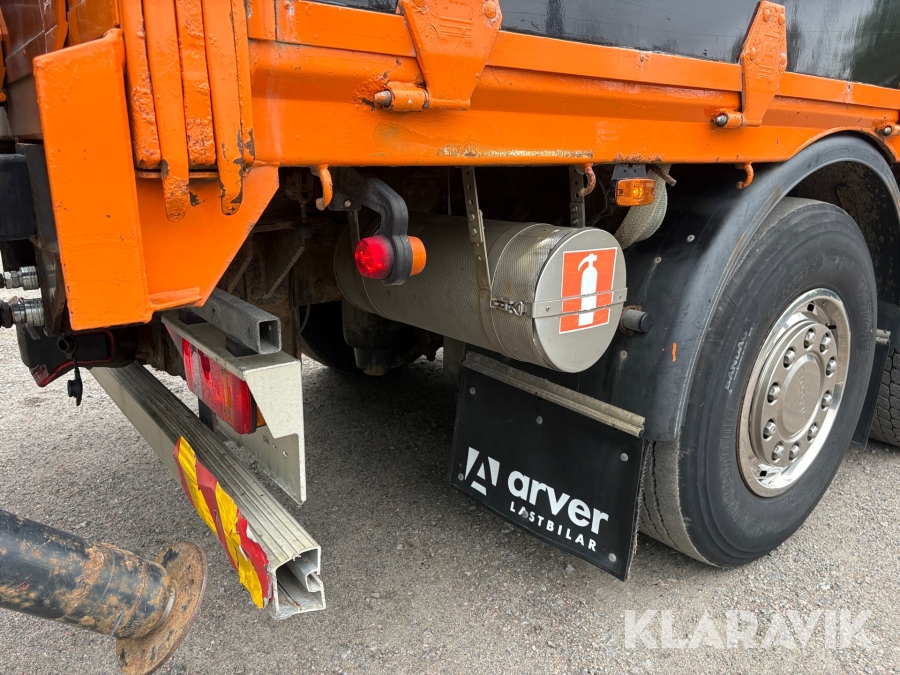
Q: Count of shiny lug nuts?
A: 10